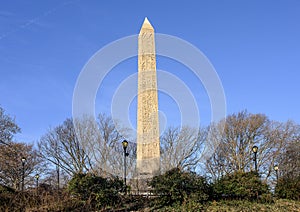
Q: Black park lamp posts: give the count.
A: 5